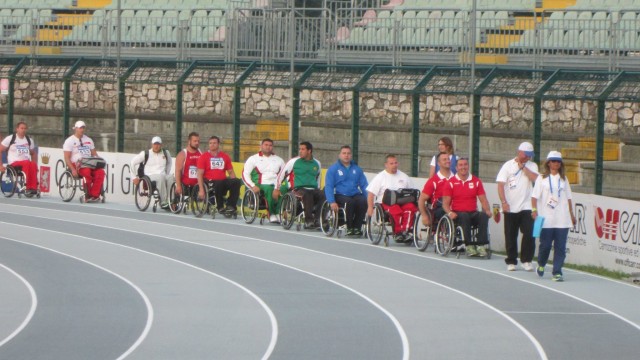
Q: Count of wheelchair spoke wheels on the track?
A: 11